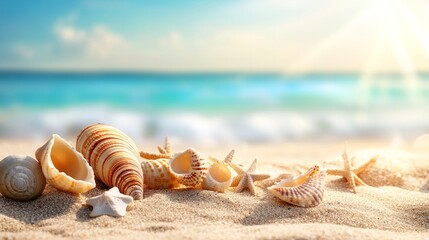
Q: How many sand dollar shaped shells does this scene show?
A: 0